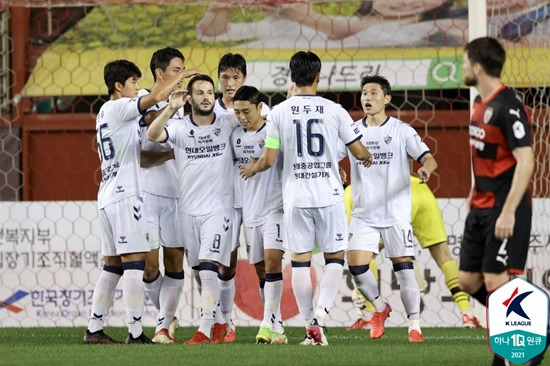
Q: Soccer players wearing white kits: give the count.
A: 7